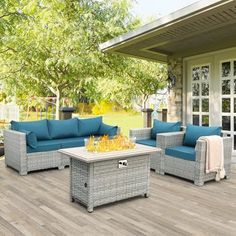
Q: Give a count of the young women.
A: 0